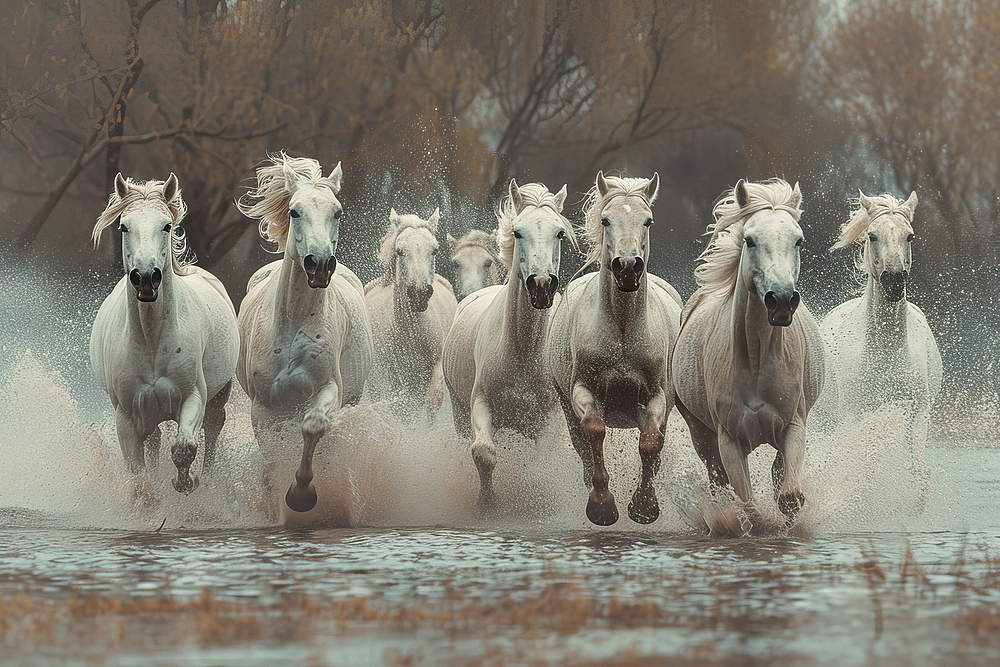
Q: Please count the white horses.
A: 8